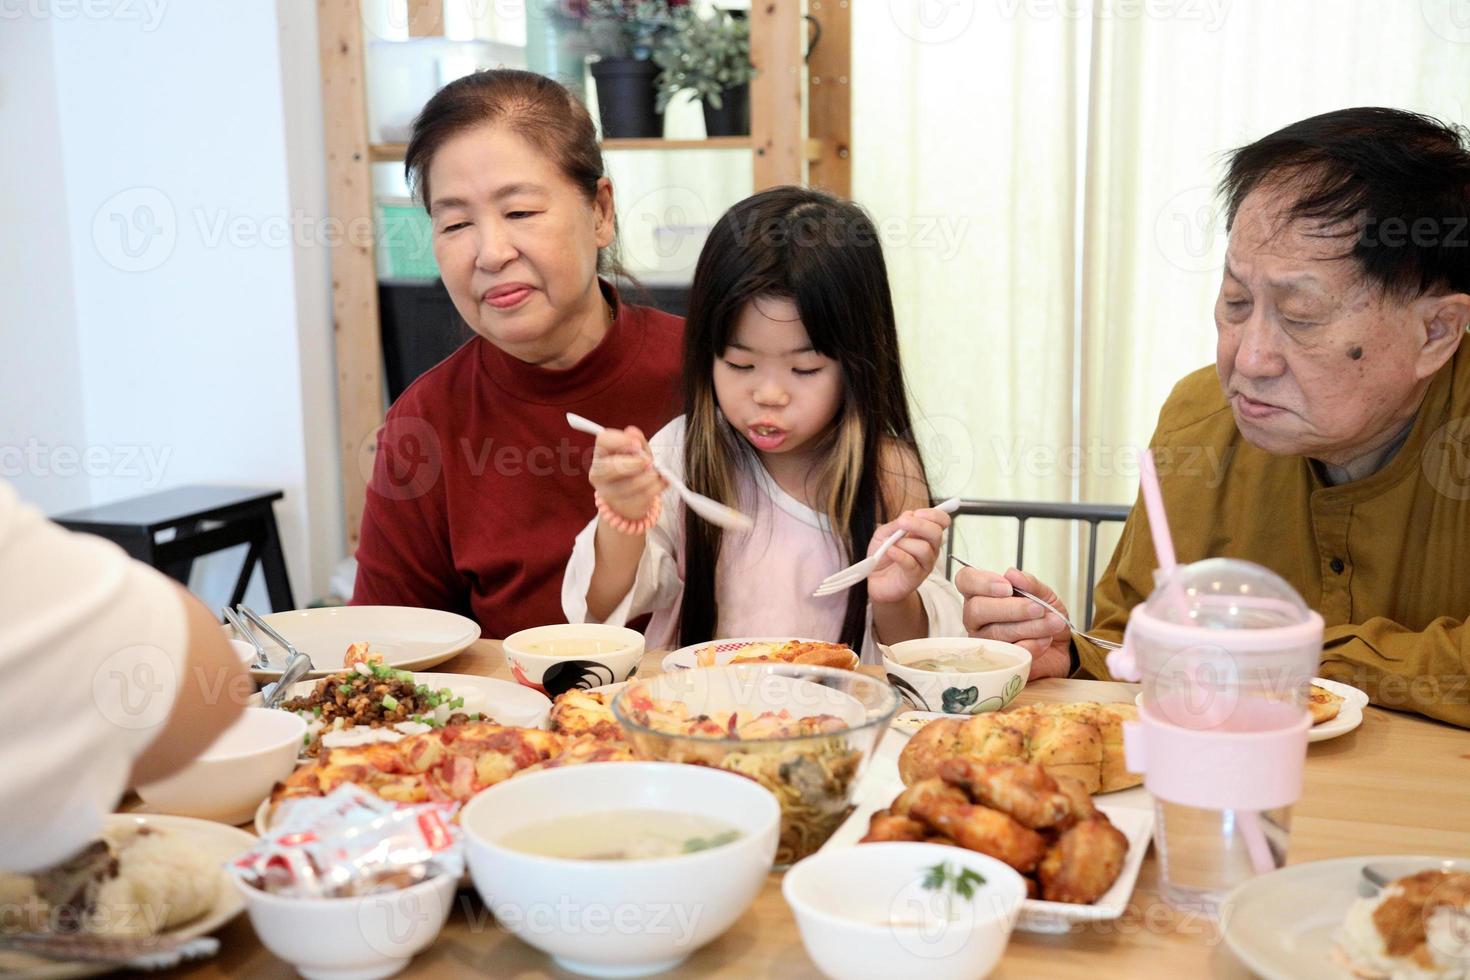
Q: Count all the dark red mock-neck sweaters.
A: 1